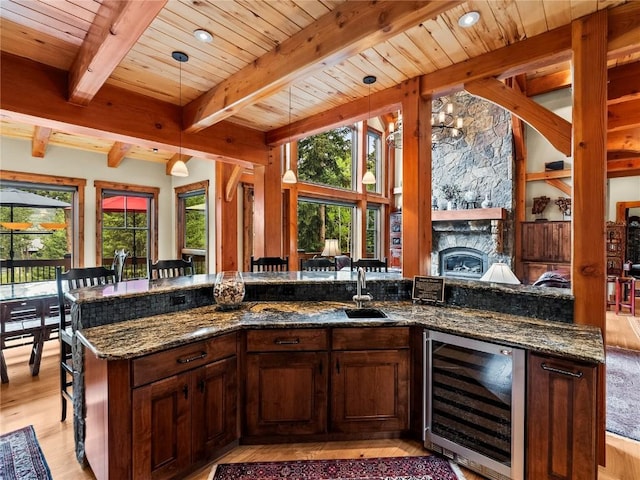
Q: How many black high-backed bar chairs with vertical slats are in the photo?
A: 5